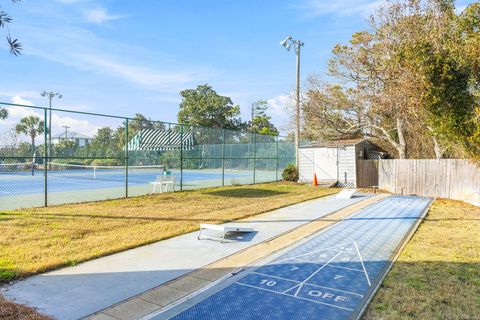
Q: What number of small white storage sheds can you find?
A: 1